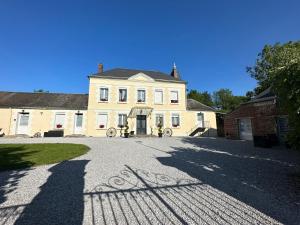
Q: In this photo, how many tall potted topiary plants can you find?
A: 2